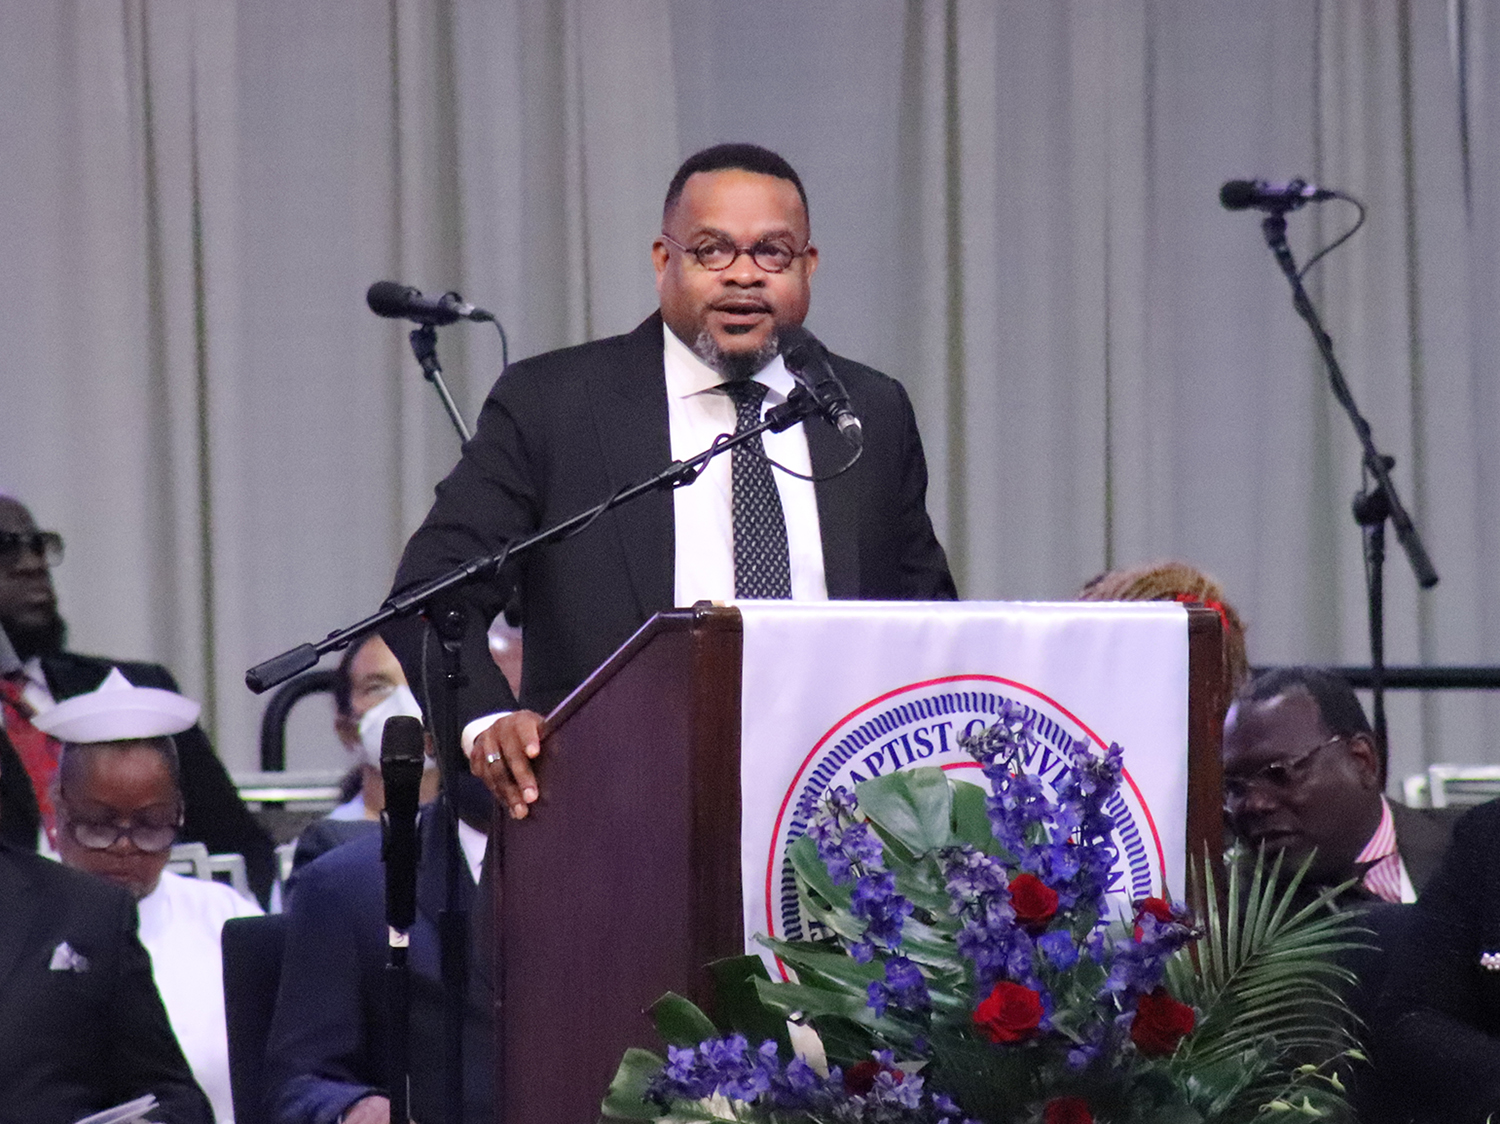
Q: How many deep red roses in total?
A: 6